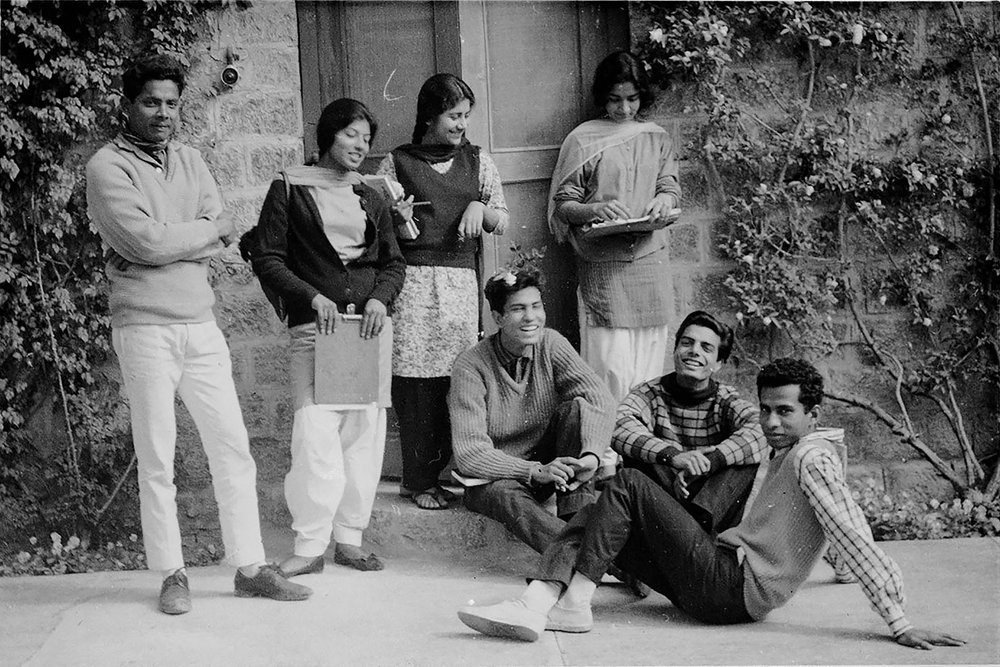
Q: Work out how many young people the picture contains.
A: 7